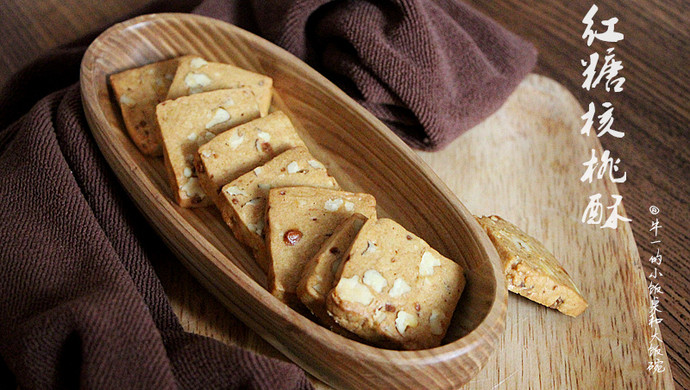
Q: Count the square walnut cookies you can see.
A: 9